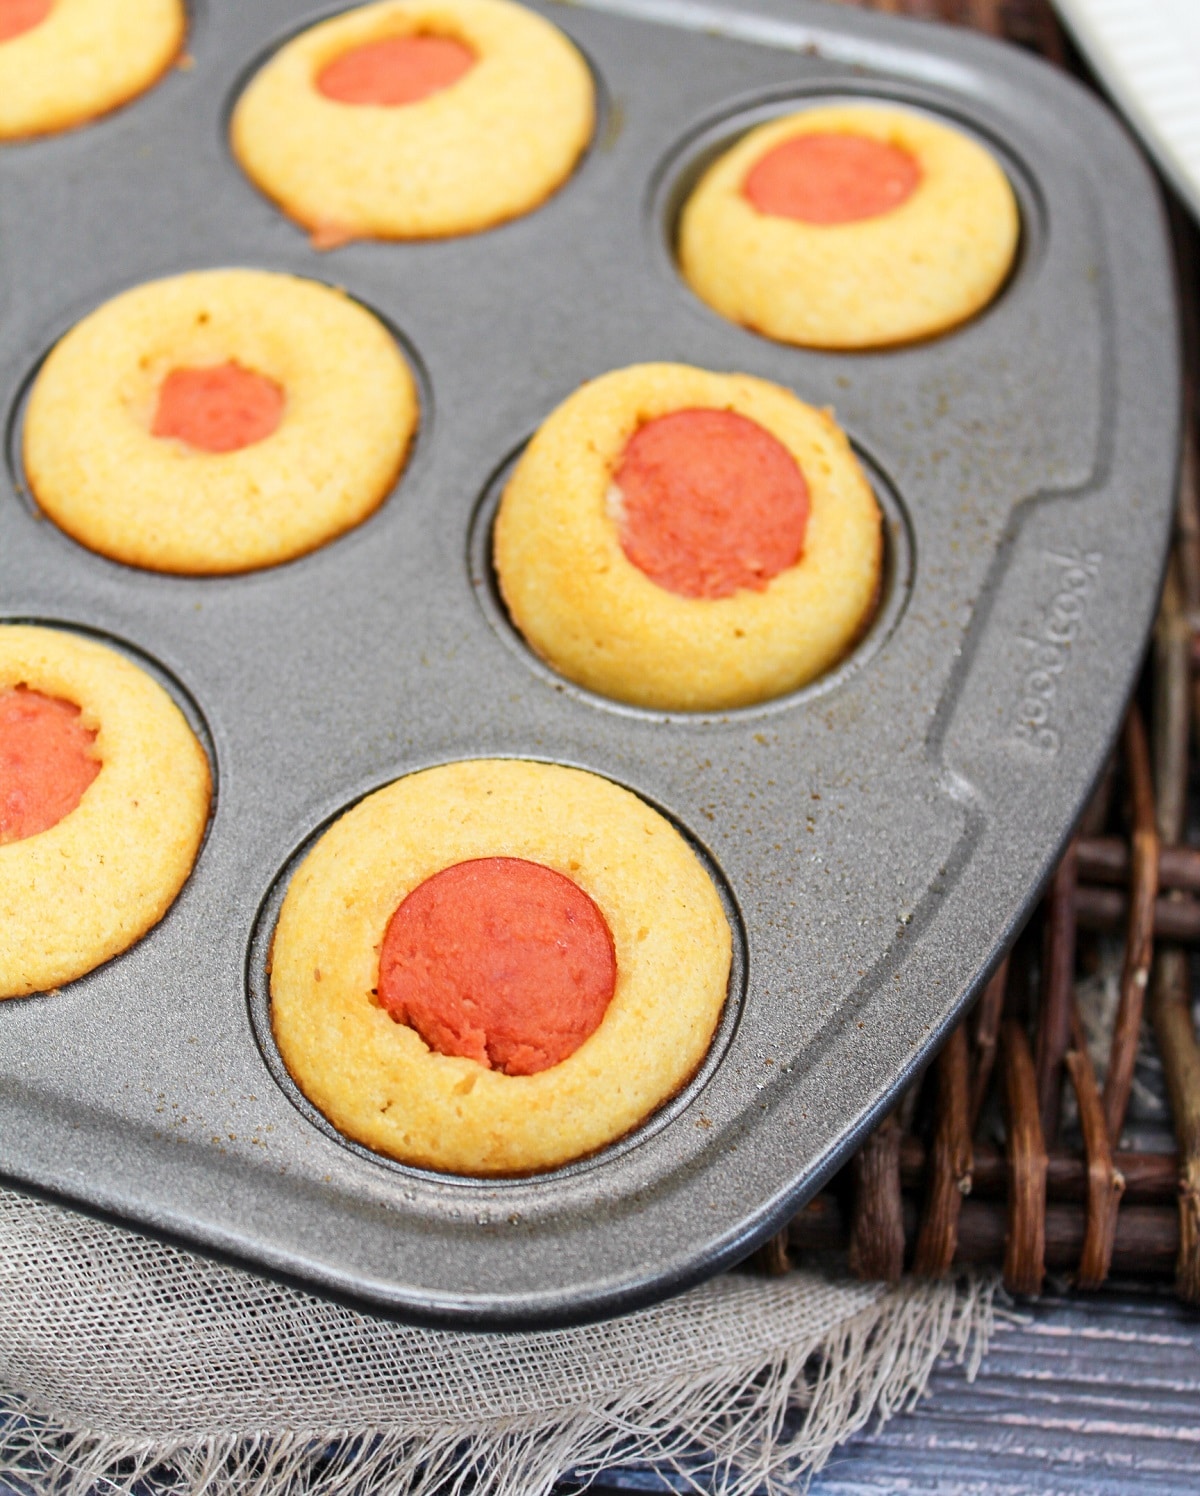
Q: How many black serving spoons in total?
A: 0